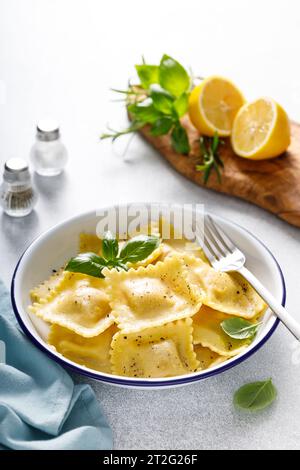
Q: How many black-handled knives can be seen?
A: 0